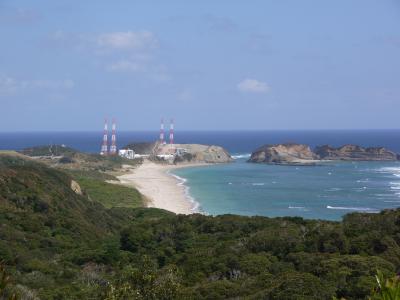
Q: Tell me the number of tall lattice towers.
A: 4